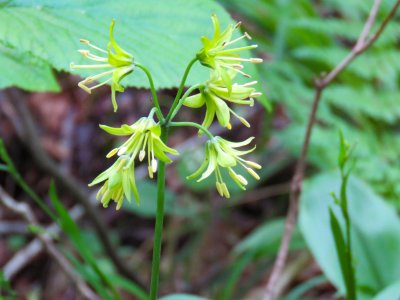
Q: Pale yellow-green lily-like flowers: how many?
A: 6